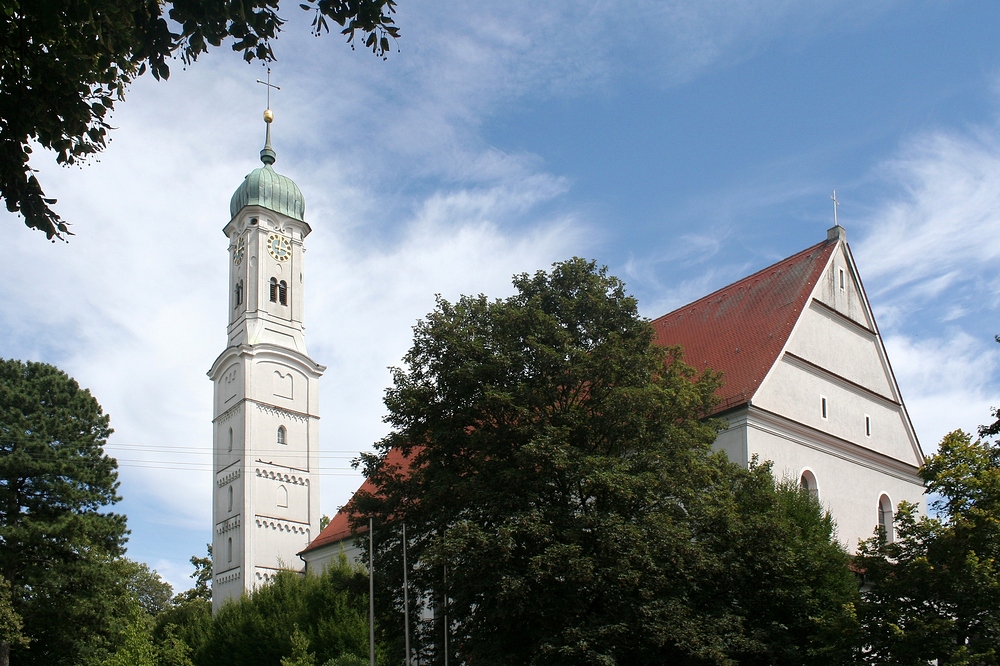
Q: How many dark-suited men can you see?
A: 0